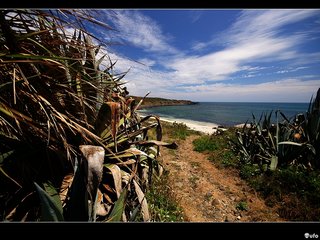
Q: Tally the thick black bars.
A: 2